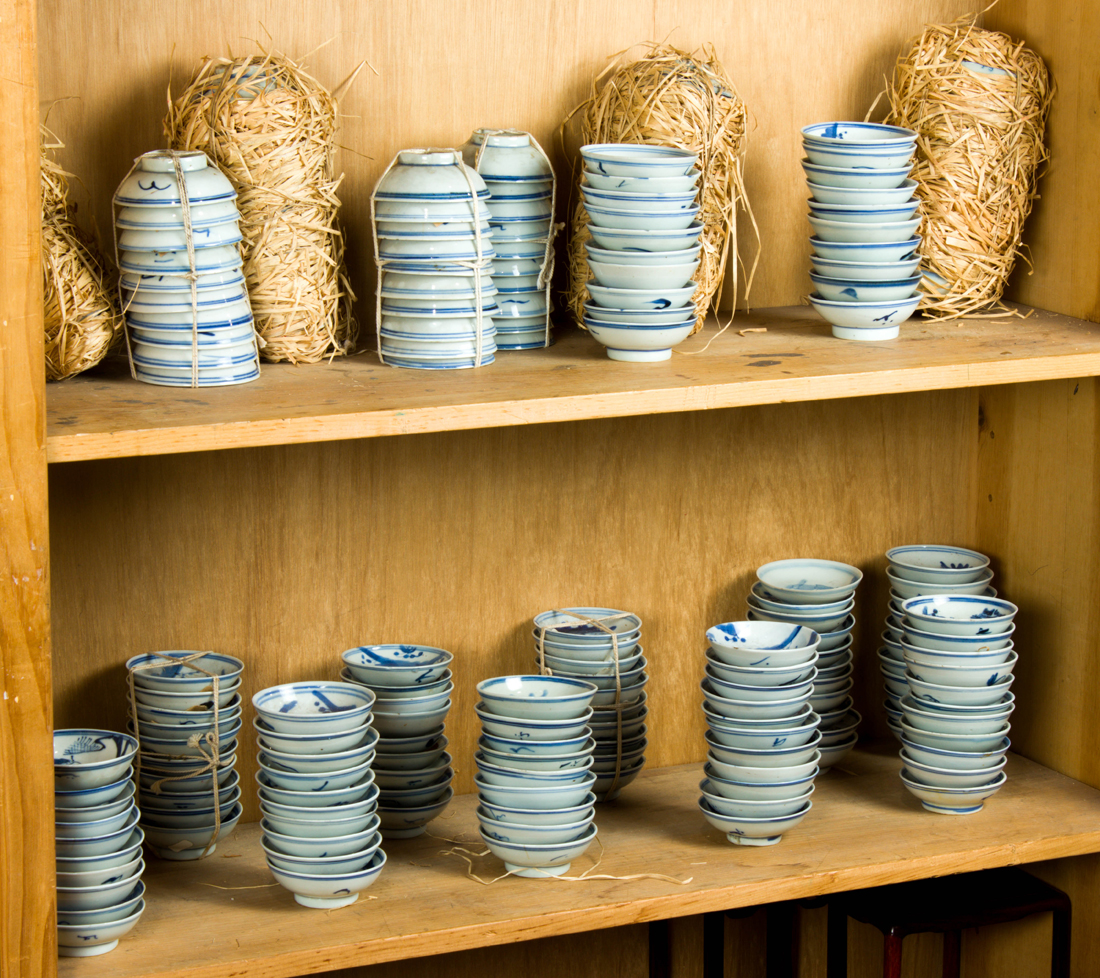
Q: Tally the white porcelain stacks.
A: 15